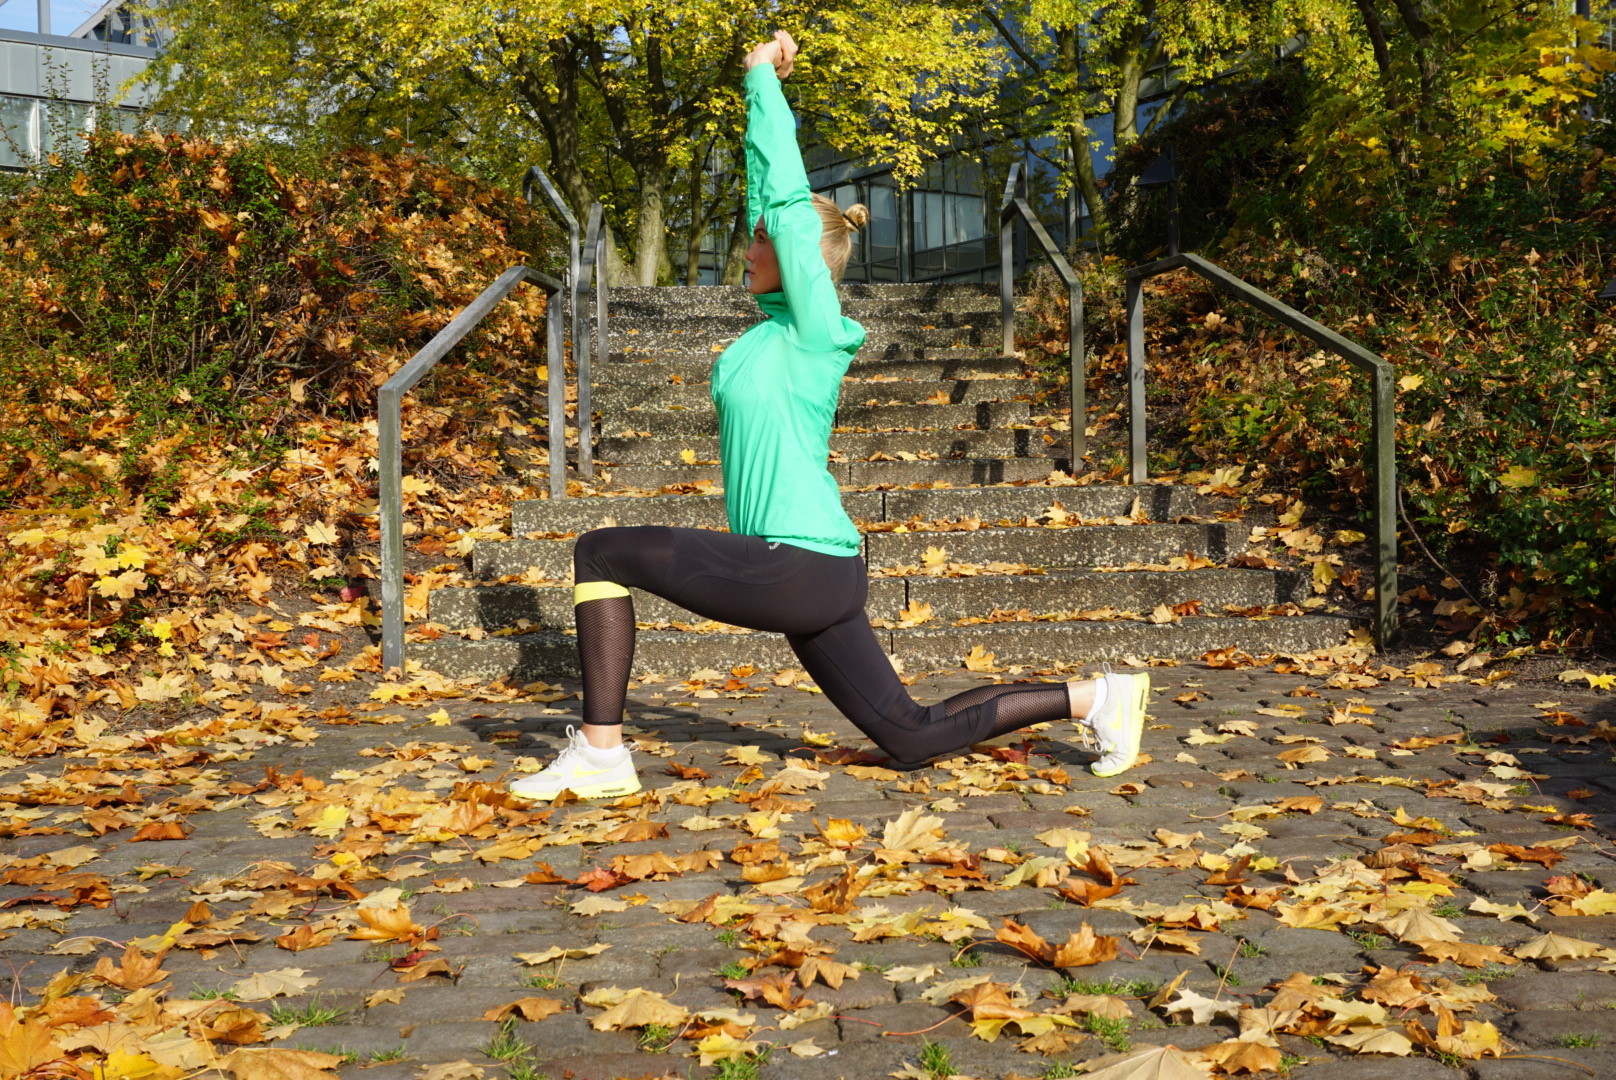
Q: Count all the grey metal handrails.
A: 6